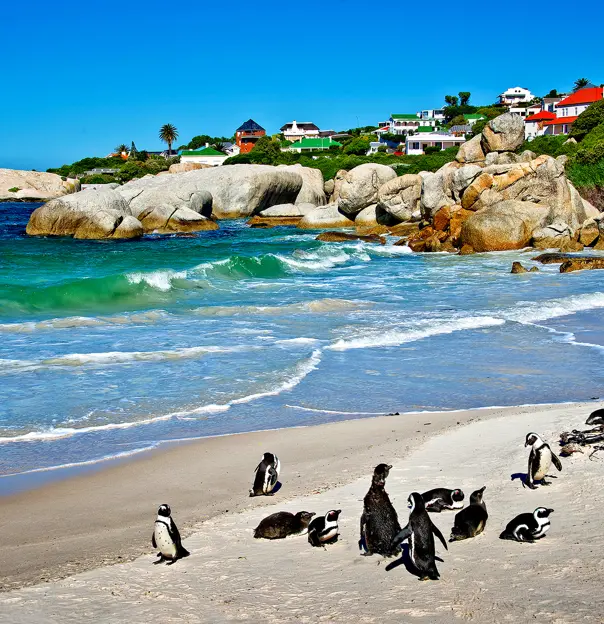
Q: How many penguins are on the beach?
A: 11